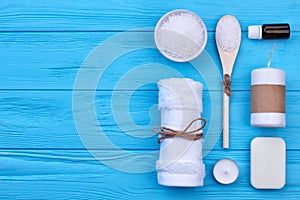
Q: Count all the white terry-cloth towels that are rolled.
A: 1